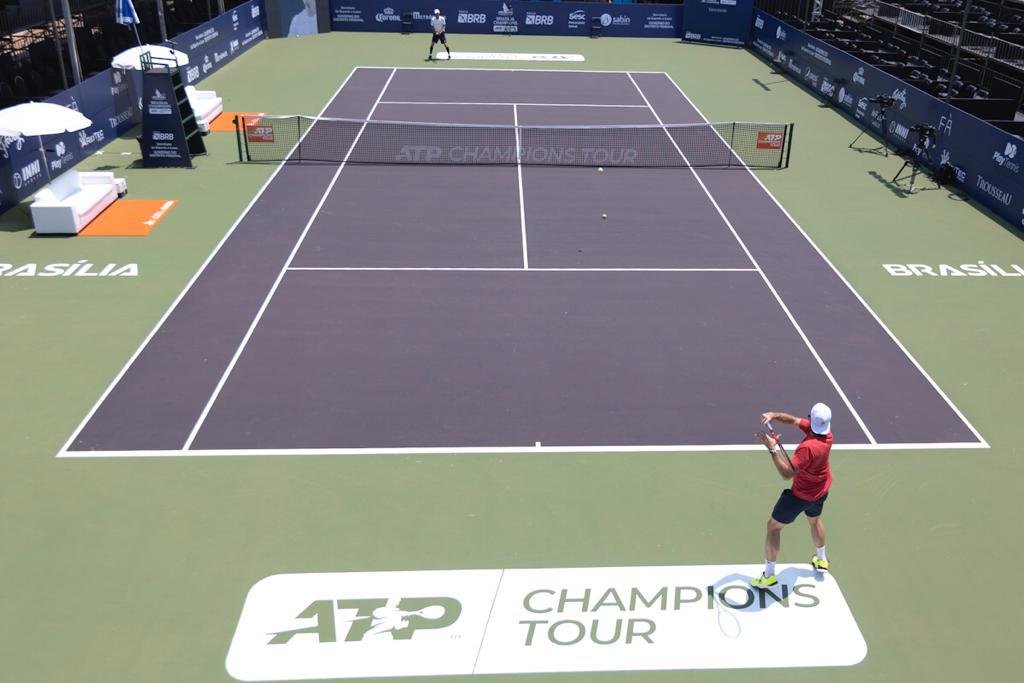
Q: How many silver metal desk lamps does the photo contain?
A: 0